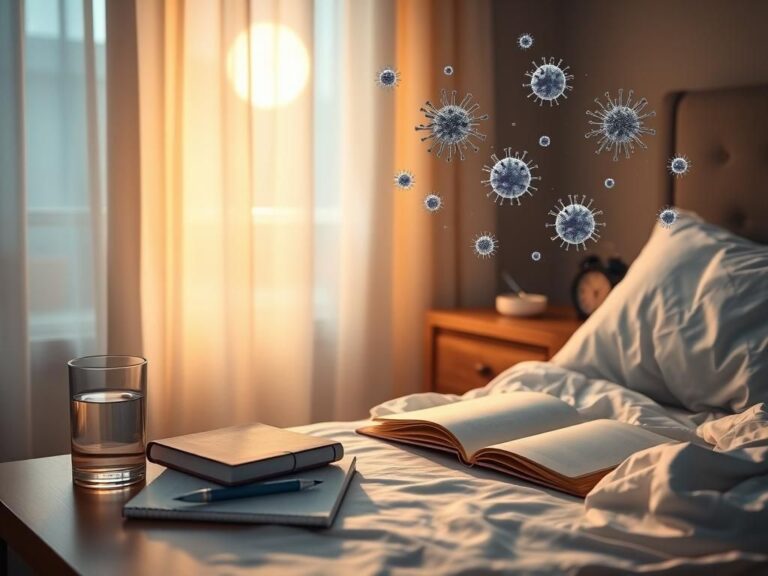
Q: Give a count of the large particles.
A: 5